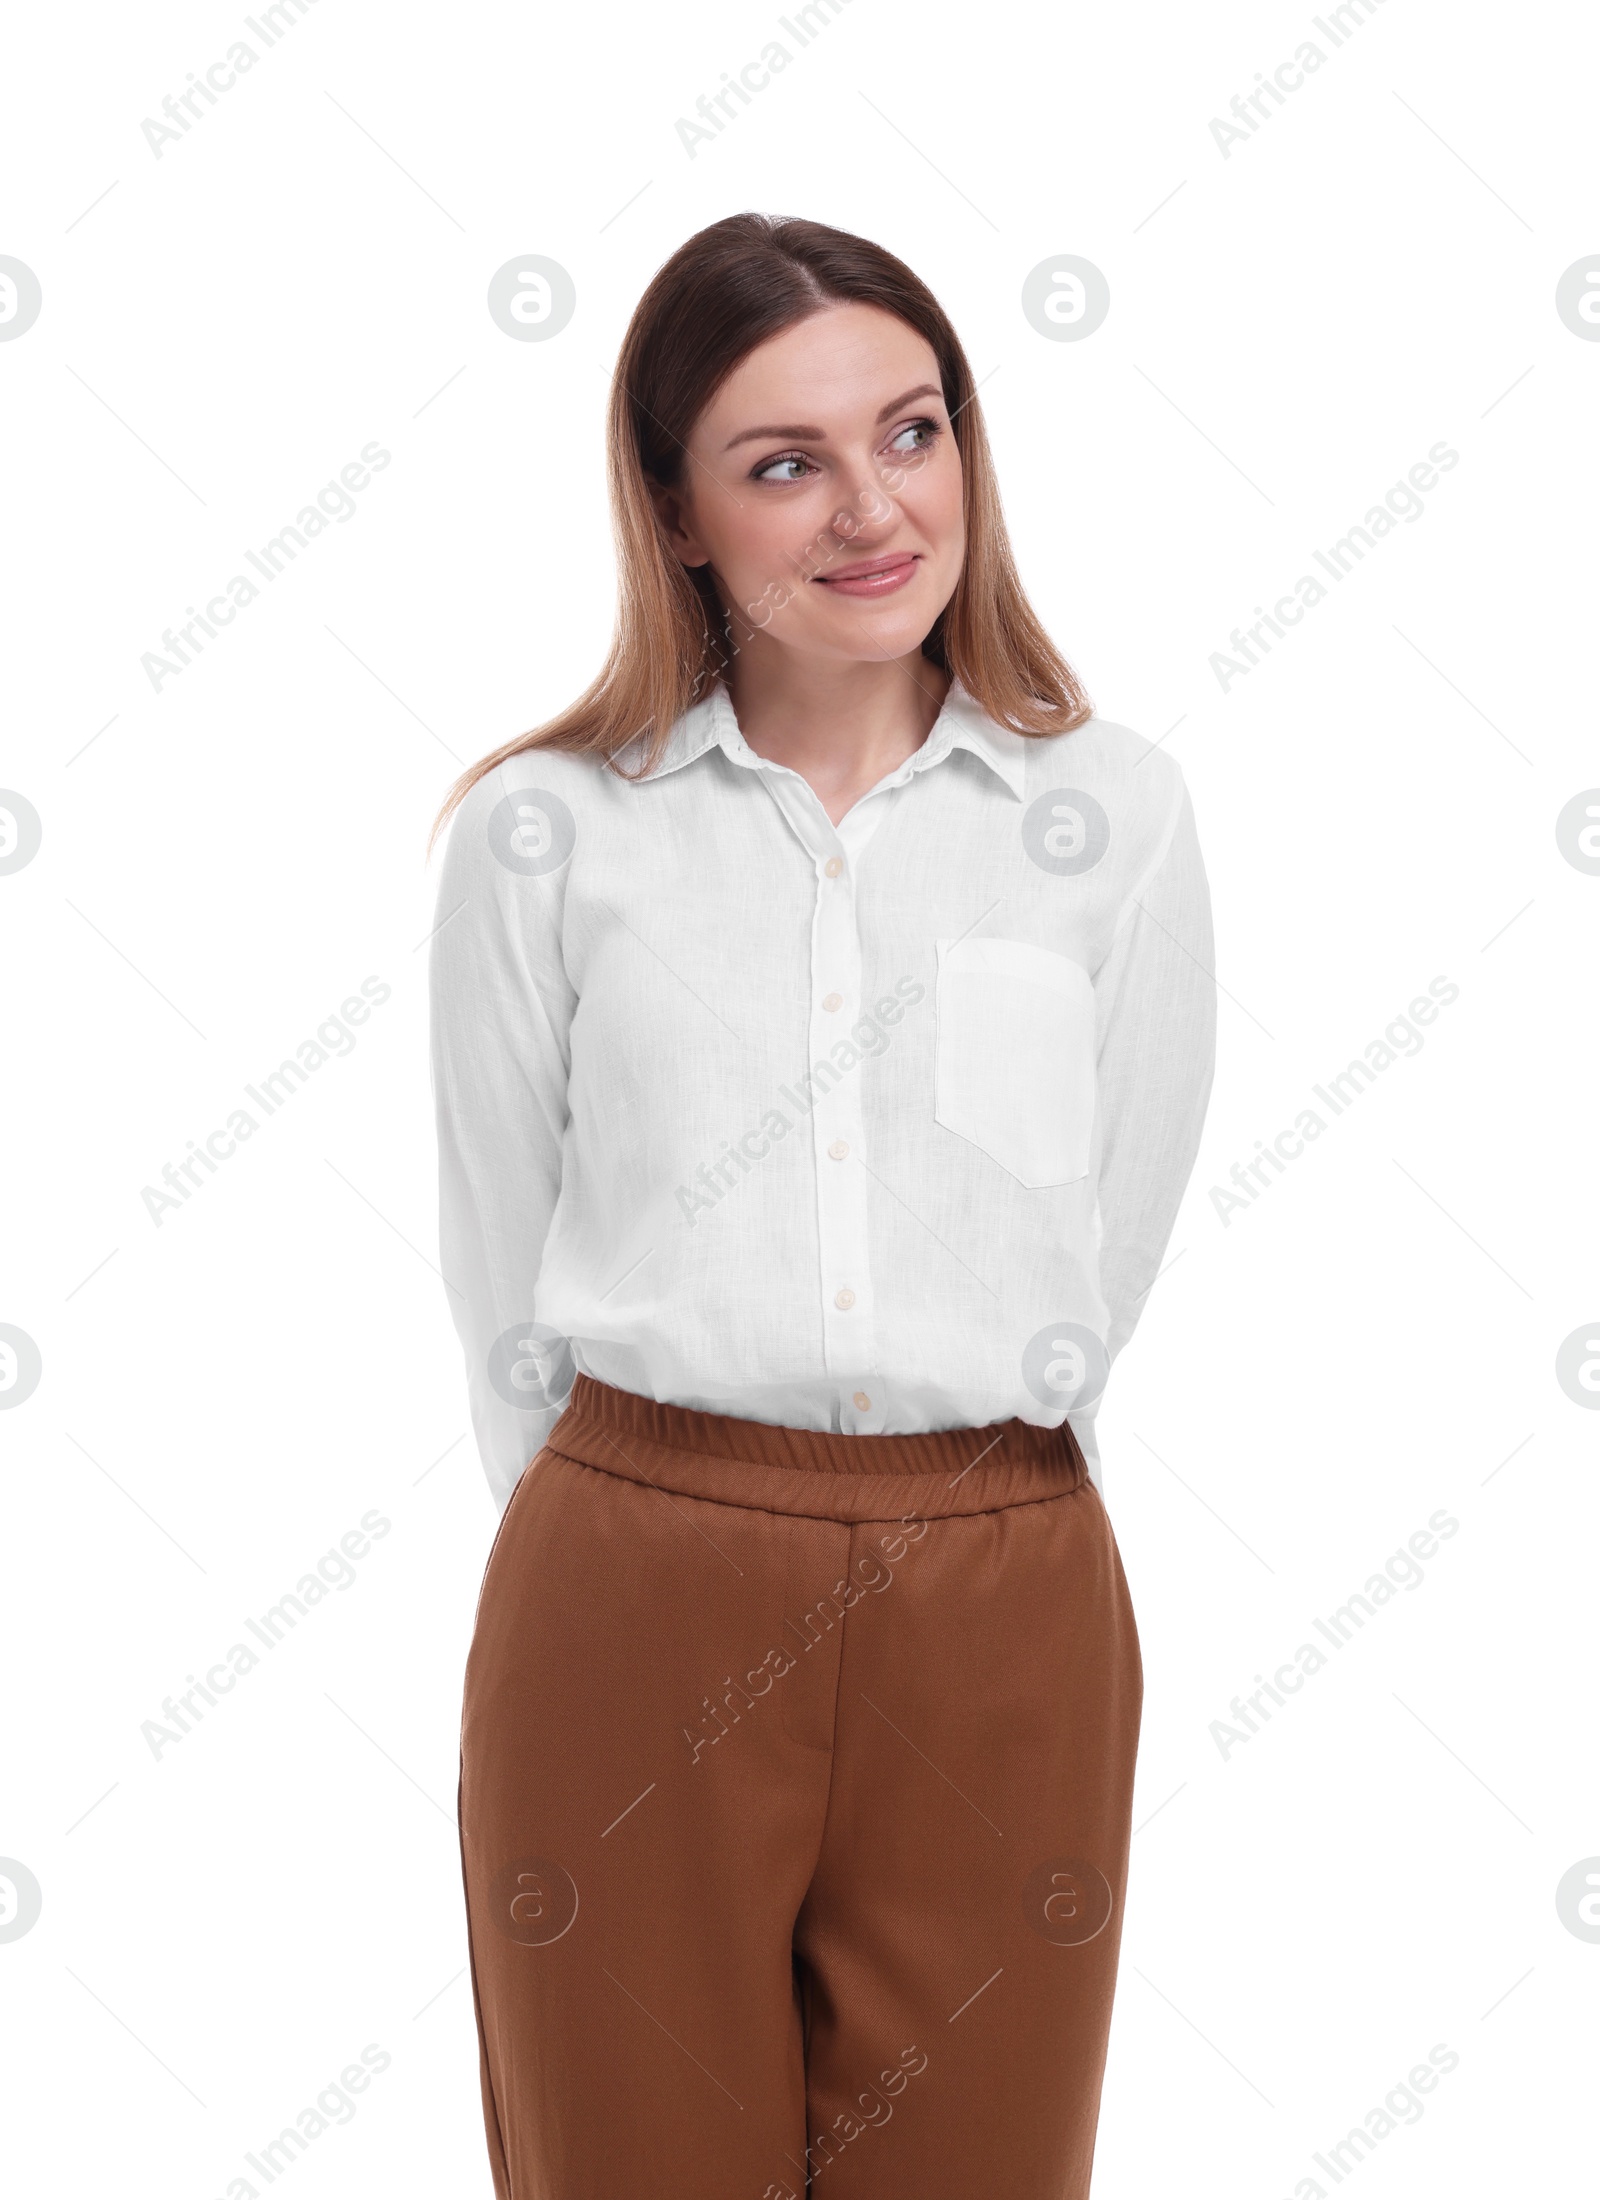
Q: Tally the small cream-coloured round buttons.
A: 5